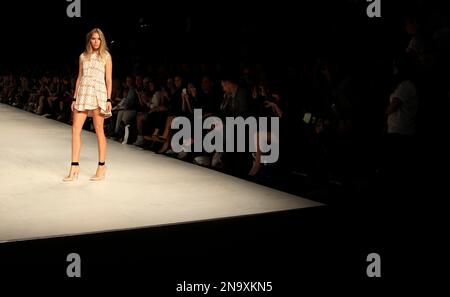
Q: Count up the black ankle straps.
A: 2